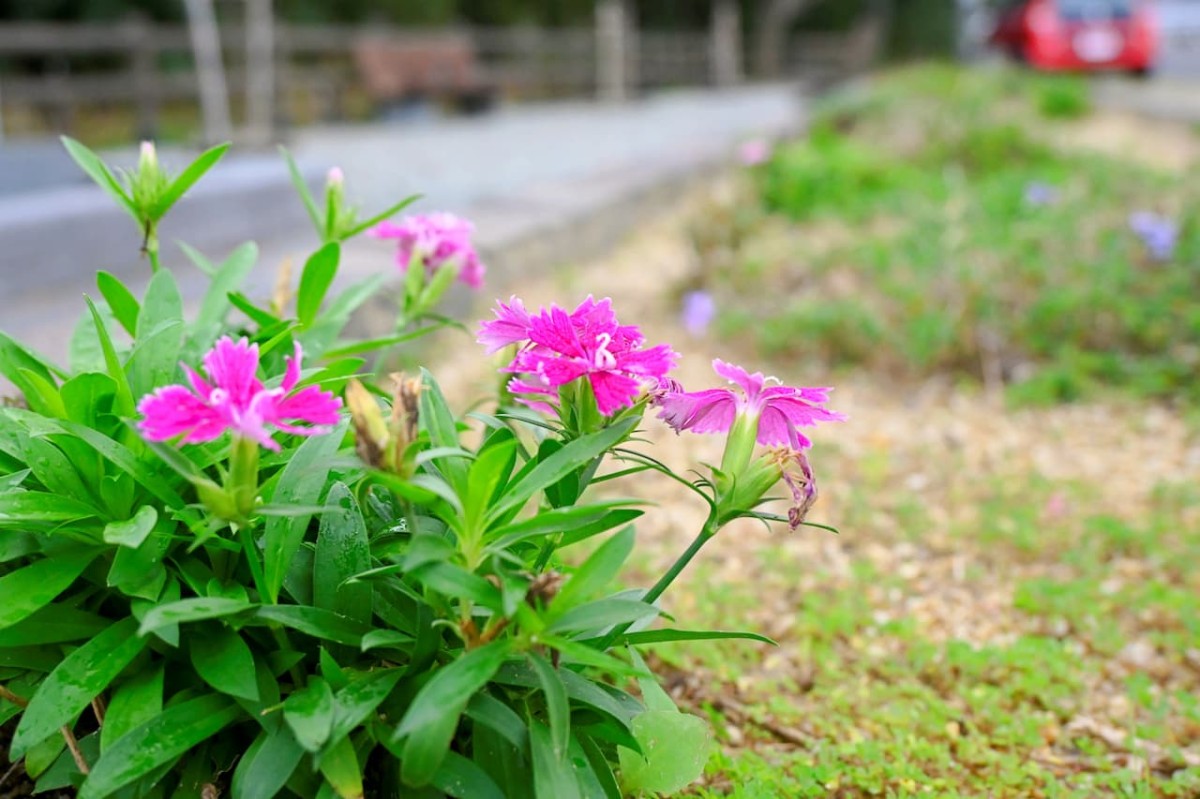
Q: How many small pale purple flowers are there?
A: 3